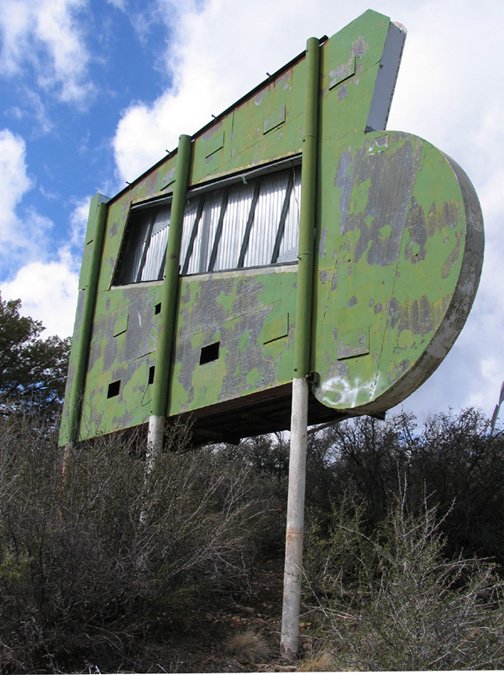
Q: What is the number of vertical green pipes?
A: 3